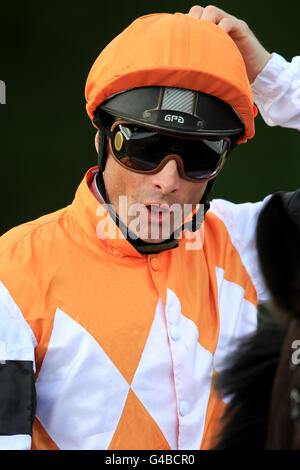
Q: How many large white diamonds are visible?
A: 3